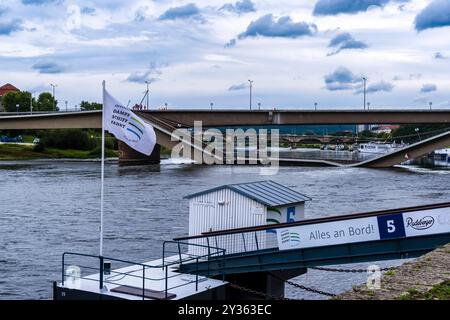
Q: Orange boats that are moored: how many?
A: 0